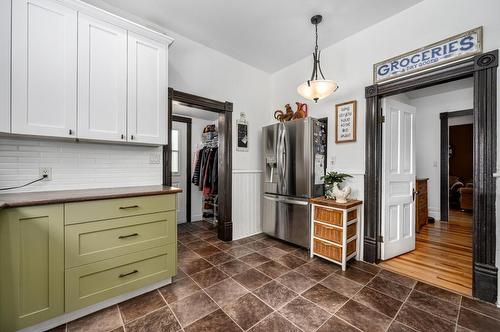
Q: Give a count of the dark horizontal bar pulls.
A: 3